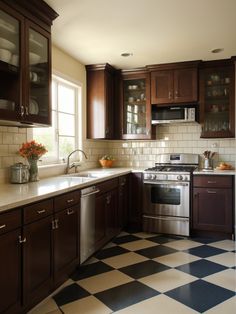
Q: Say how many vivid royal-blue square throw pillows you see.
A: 0